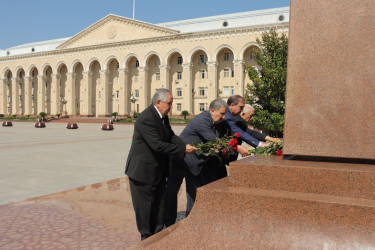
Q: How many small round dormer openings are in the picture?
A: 4